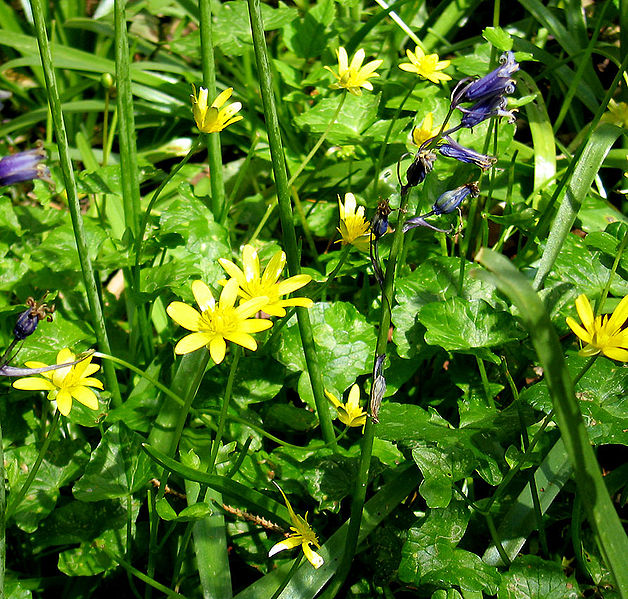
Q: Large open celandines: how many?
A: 4